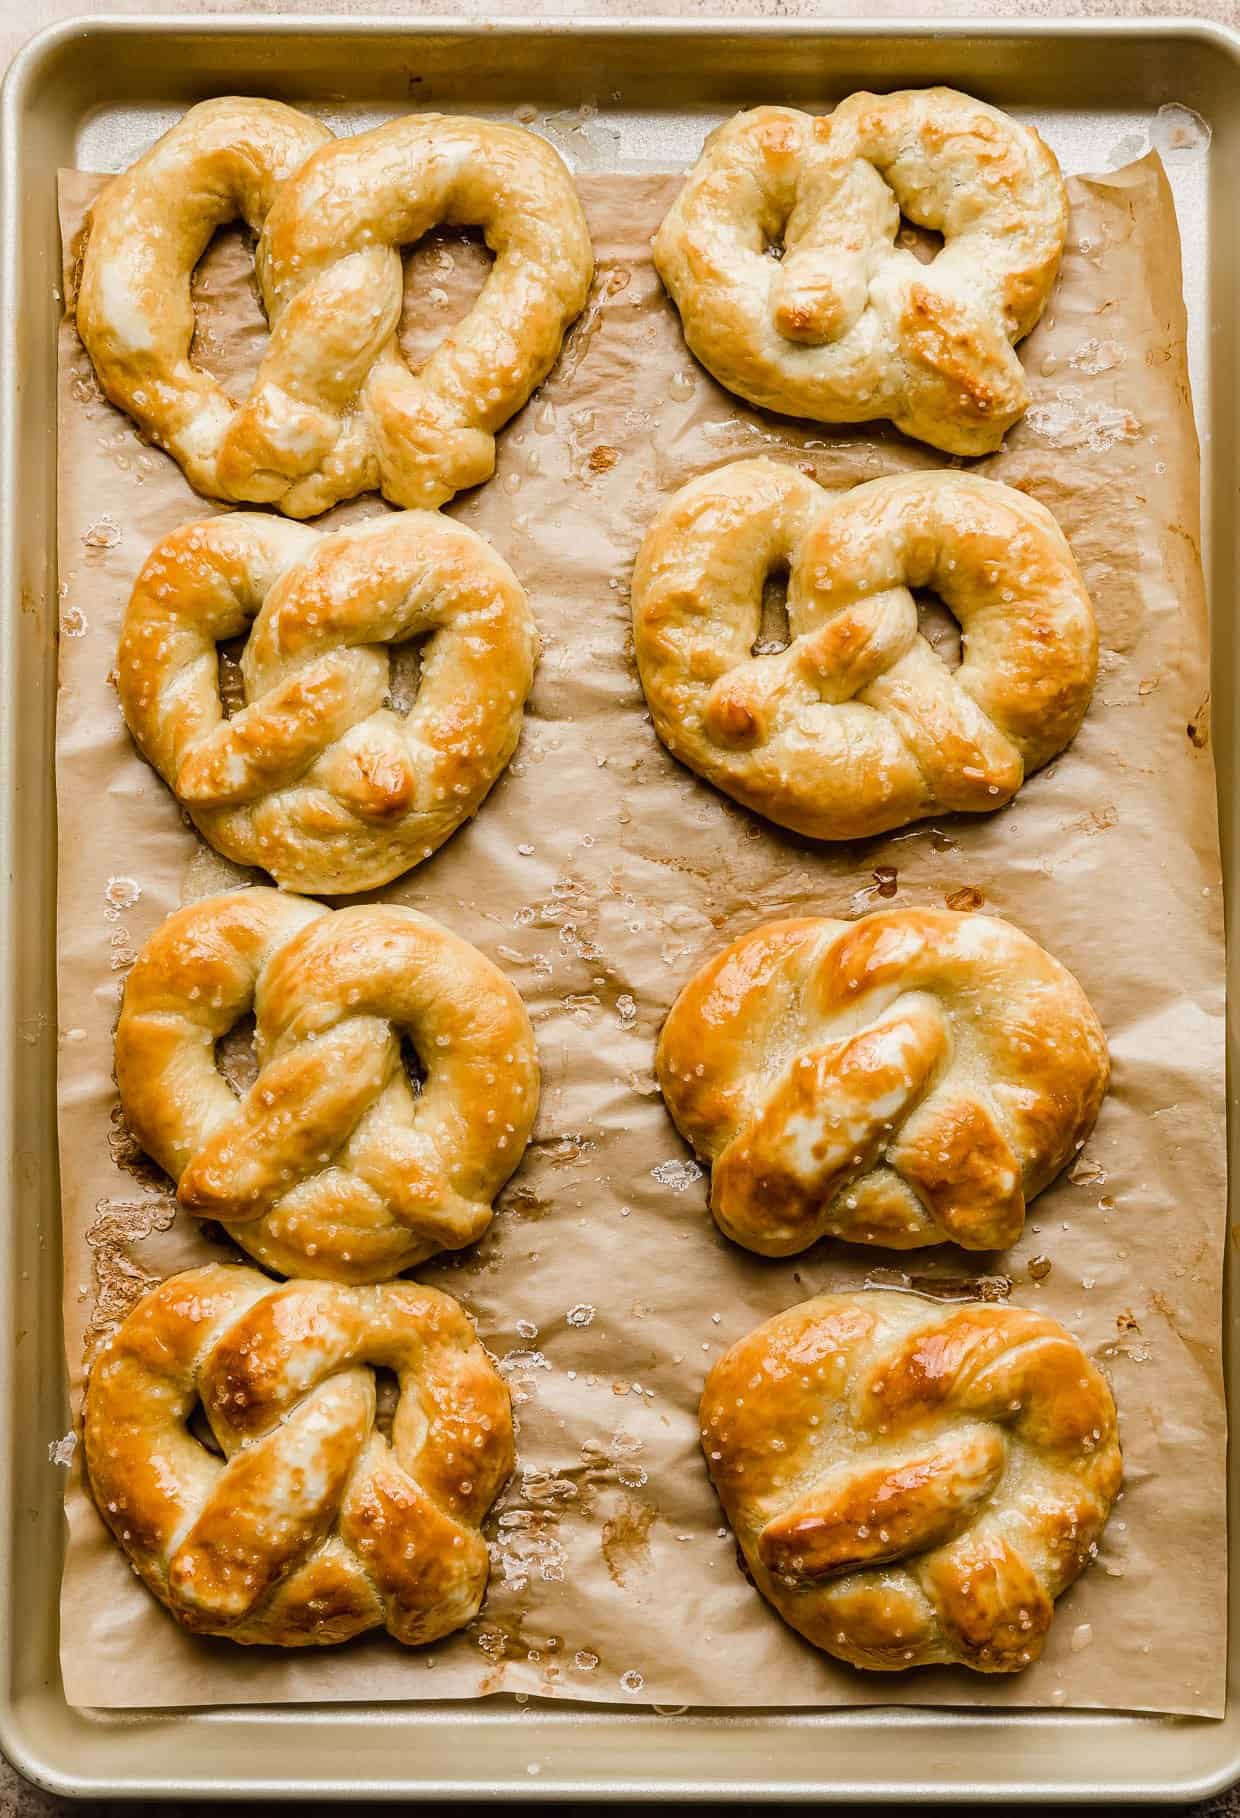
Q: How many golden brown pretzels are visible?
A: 8